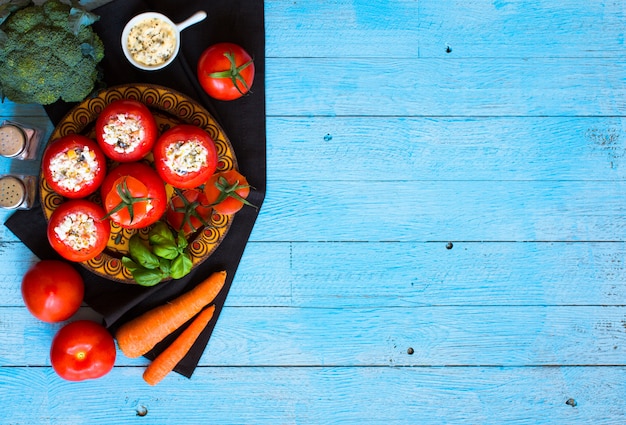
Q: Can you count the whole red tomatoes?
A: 3